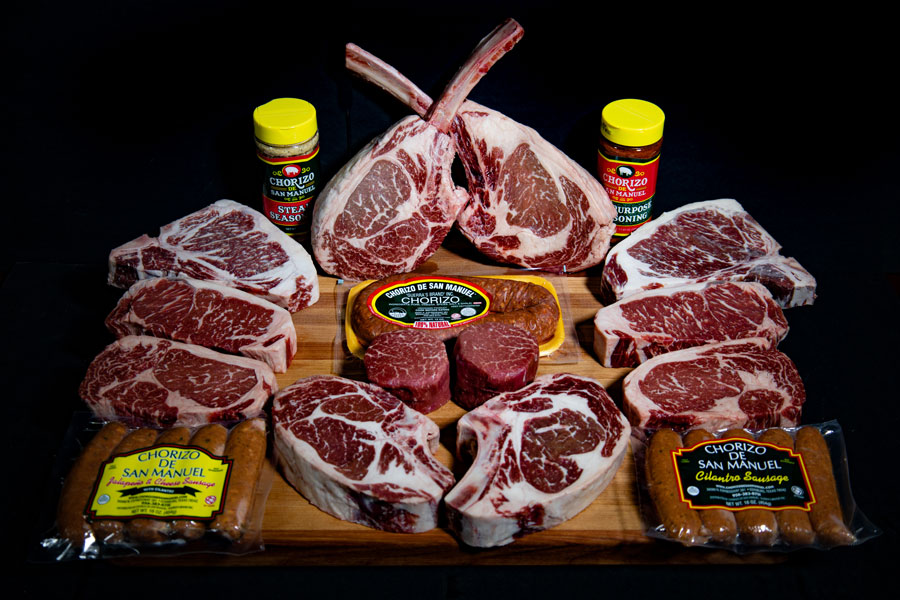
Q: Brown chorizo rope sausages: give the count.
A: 1